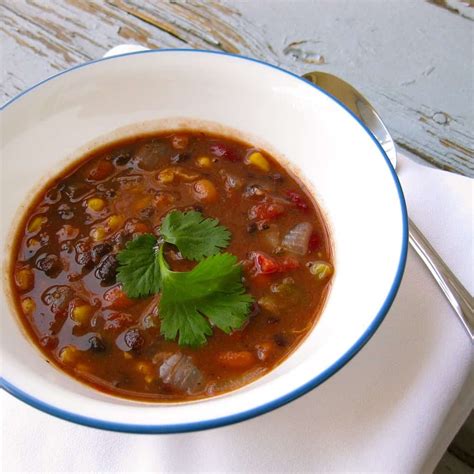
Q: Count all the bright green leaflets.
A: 3